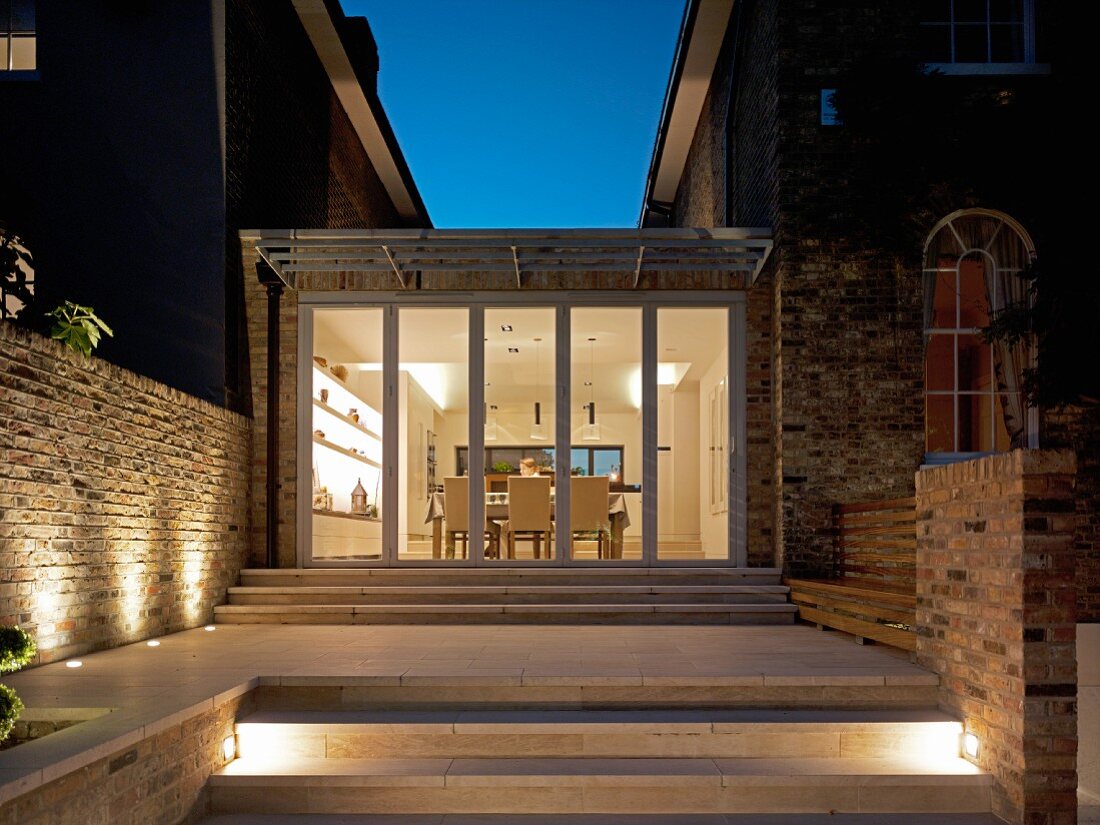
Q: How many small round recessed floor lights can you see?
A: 3